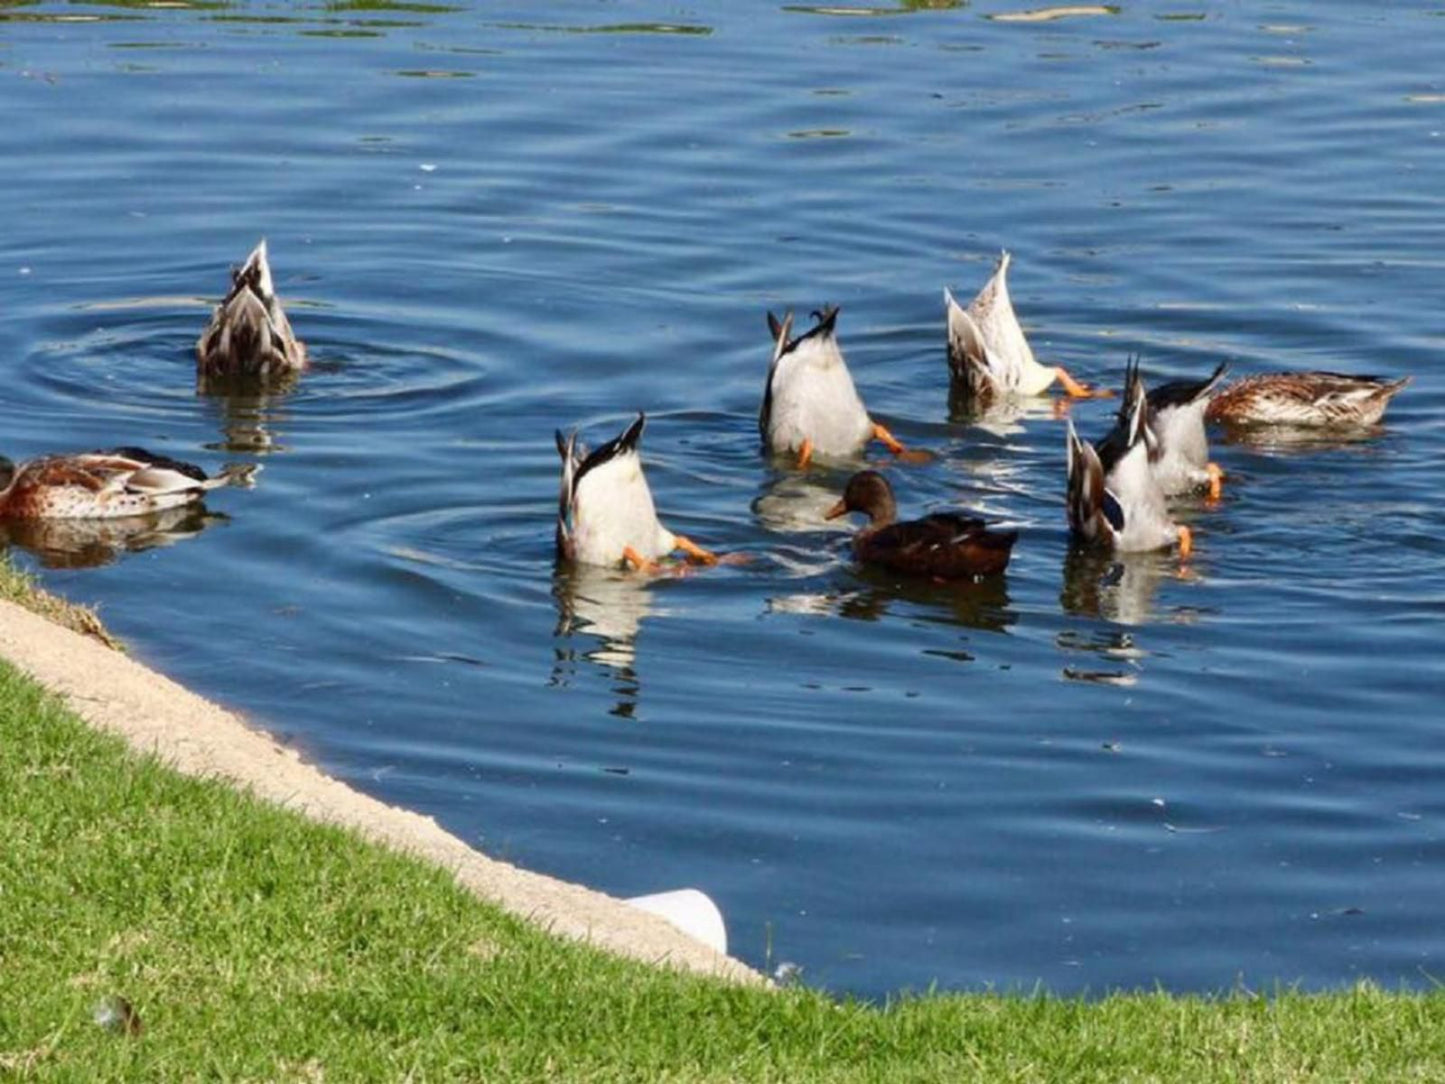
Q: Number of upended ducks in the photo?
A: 6